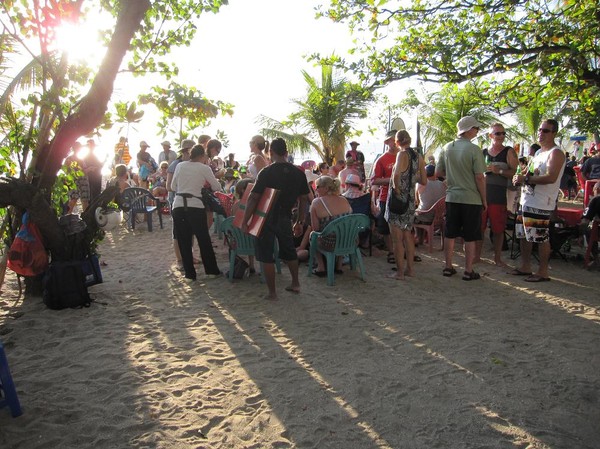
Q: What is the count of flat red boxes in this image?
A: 2